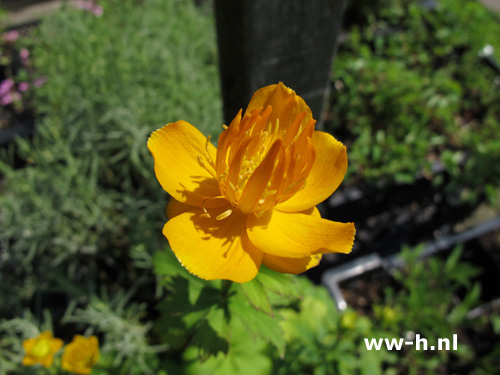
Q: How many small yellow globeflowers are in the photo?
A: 2